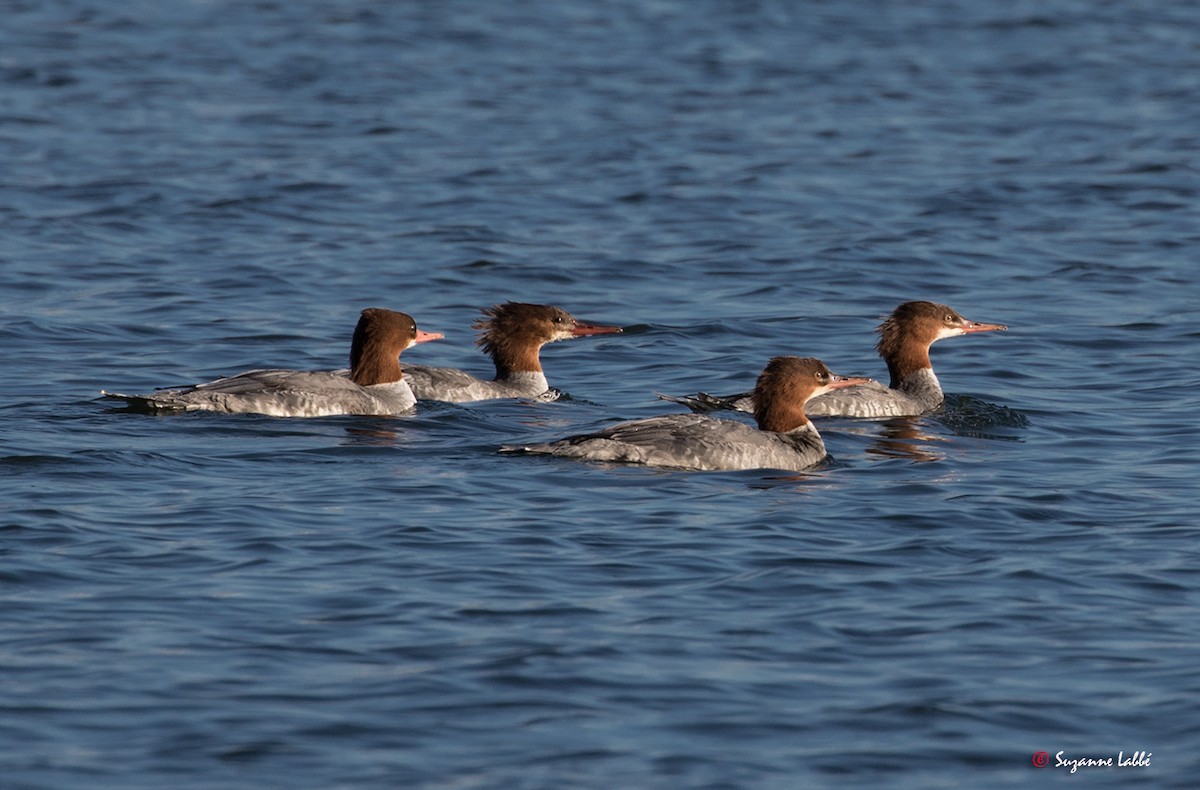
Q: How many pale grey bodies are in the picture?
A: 4